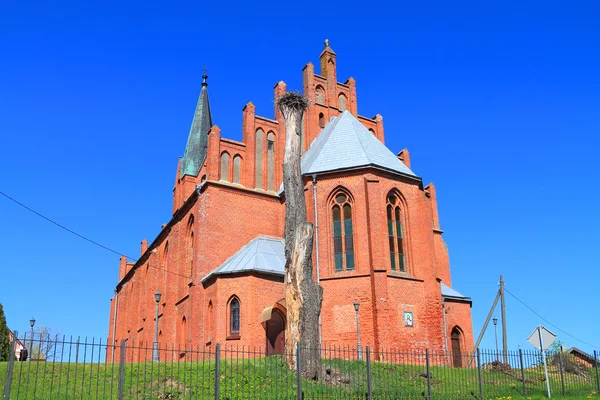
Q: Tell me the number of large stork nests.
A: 1